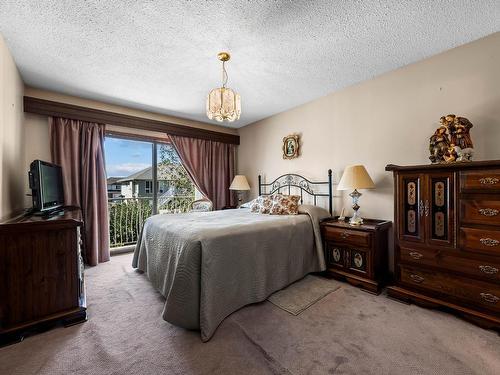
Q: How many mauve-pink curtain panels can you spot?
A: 2